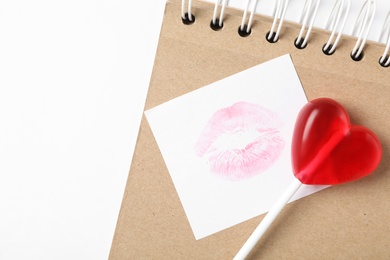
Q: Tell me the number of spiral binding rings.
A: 8